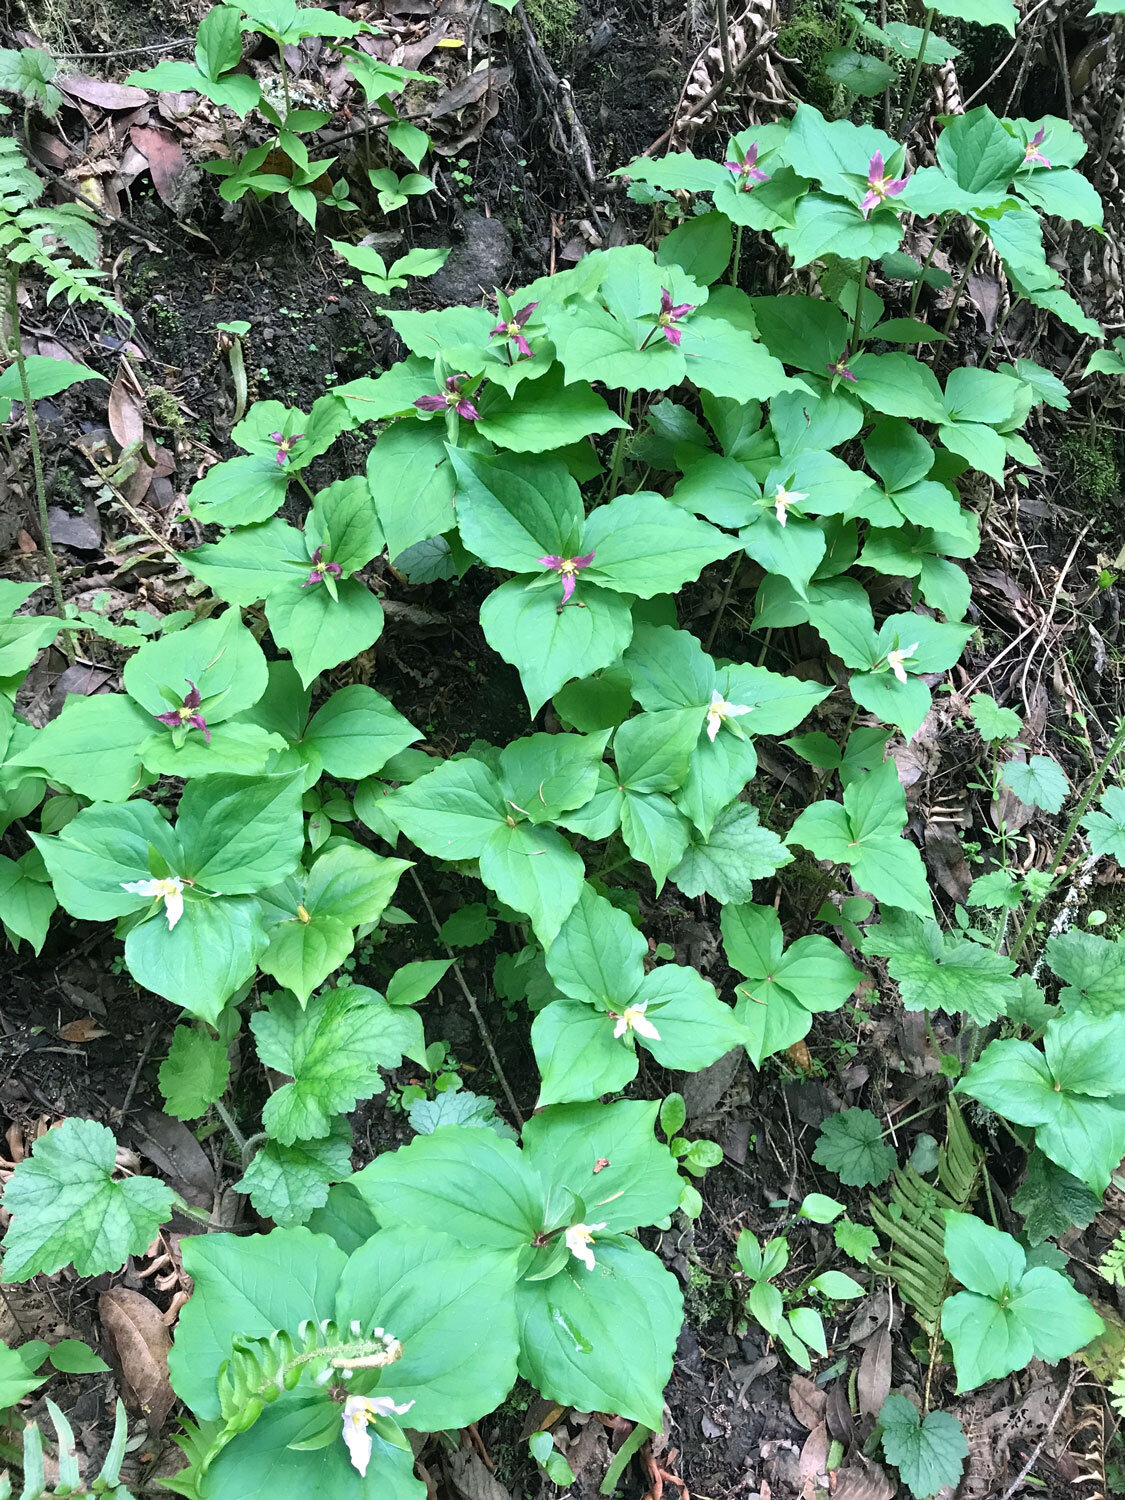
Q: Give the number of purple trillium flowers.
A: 11